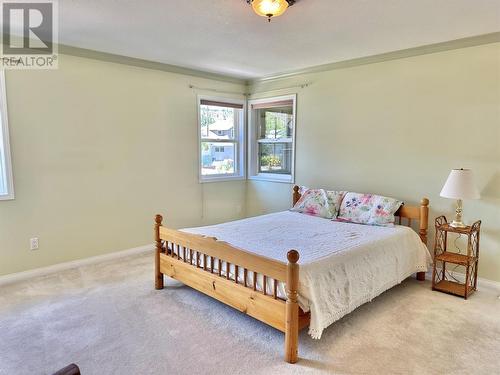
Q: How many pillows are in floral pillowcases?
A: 2